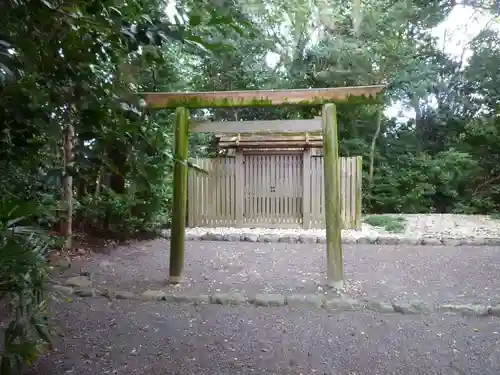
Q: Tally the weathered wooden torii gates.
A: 1